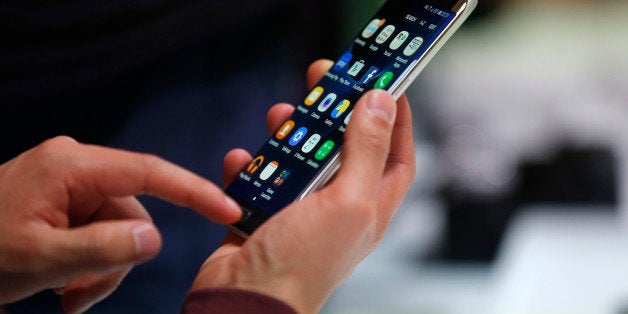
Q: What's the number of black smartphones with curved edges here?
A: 1